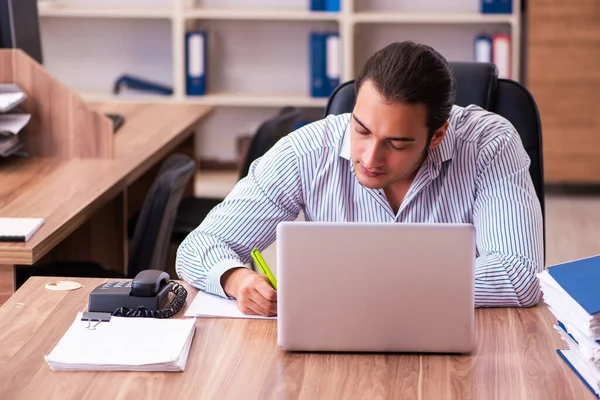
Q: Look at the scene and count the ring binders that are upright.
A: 9